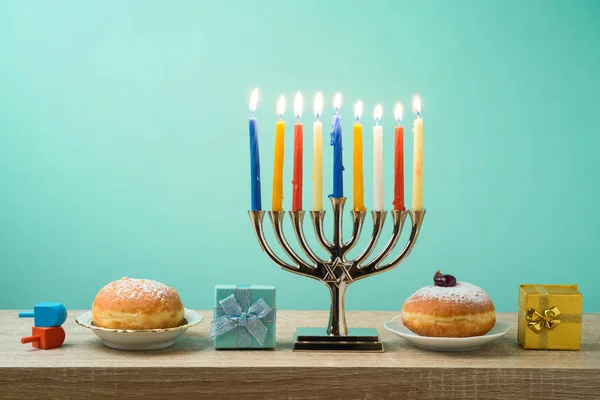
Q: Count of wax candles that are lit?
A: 9